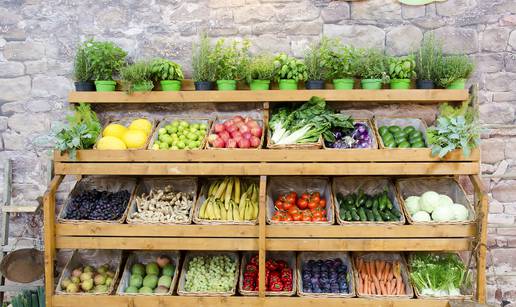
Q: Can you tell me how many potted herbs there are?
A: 14